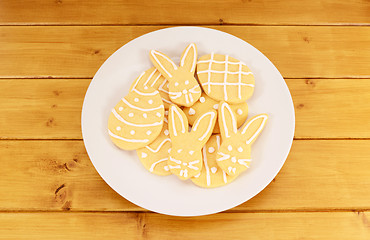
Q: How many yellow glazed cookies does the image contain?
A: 9